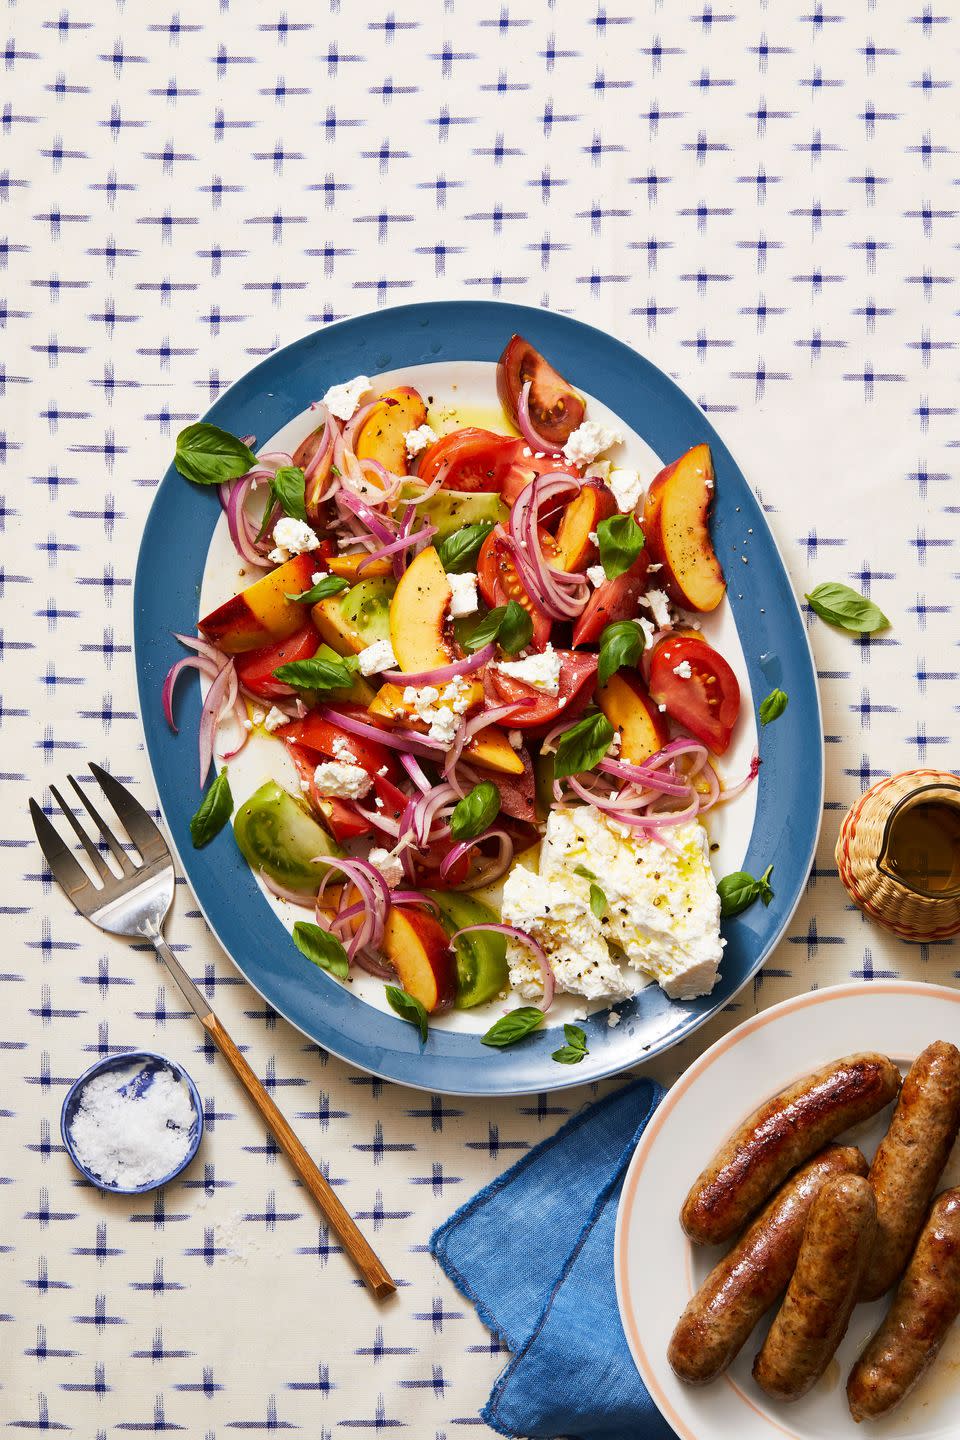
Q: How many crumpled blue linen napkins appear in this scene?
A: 1